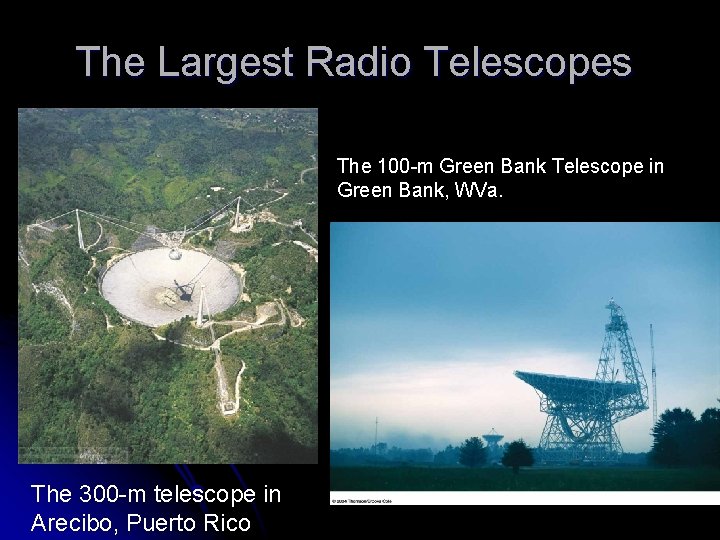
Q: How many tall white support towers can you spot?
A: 3